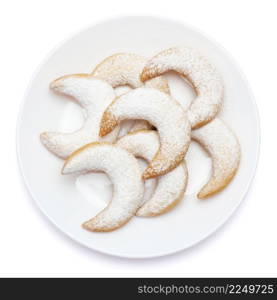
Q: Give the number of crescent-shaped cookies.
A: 7